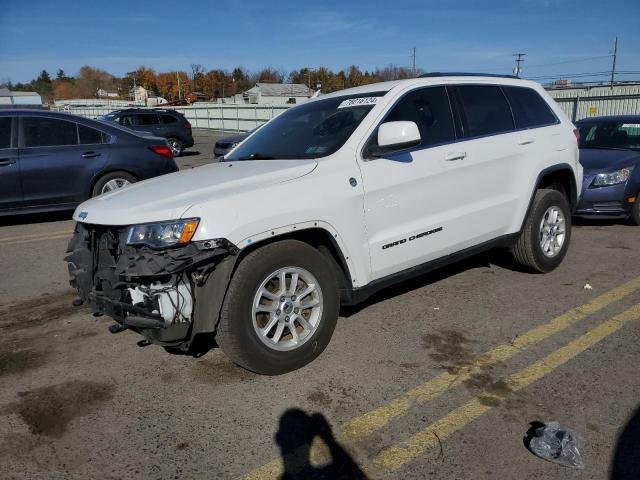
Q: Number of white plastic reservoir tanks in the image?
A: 1